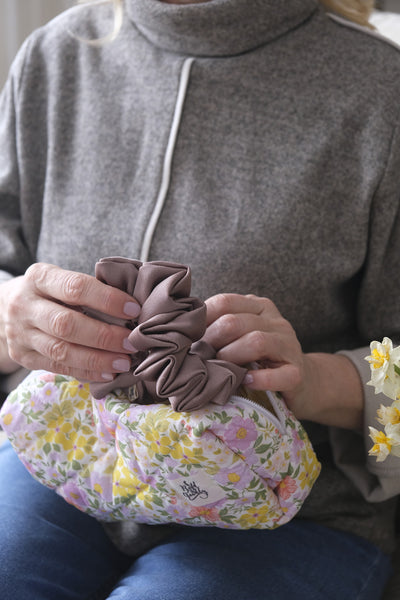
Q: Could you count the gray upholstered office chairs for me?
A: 0